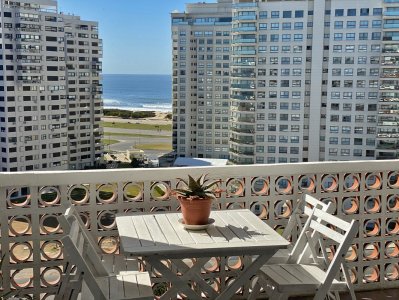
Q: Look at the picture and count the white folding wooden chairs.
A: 4